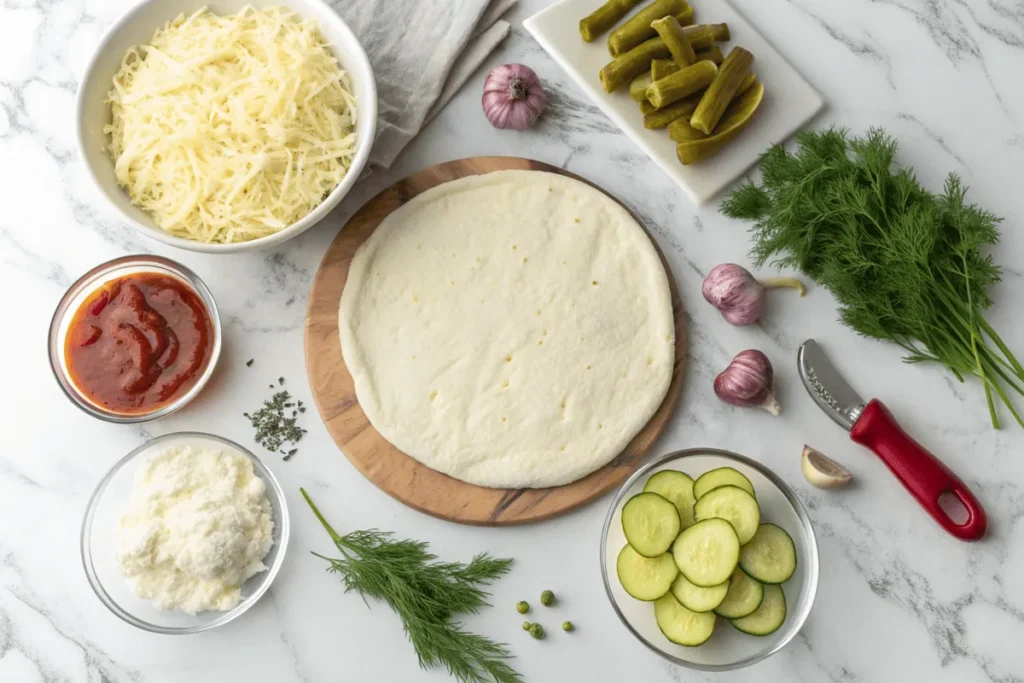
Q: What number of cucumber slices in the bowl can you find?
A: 11